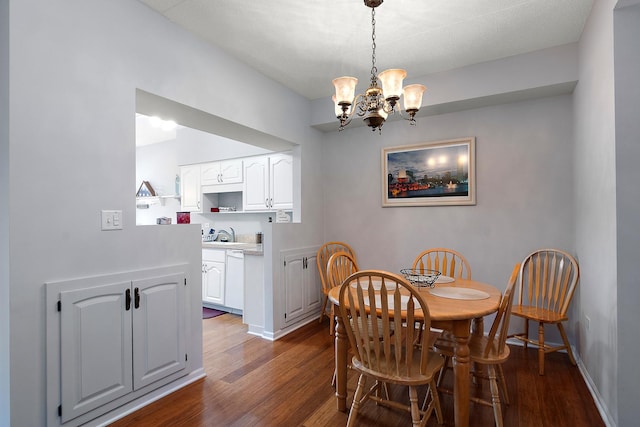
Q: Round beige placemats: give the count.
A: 4